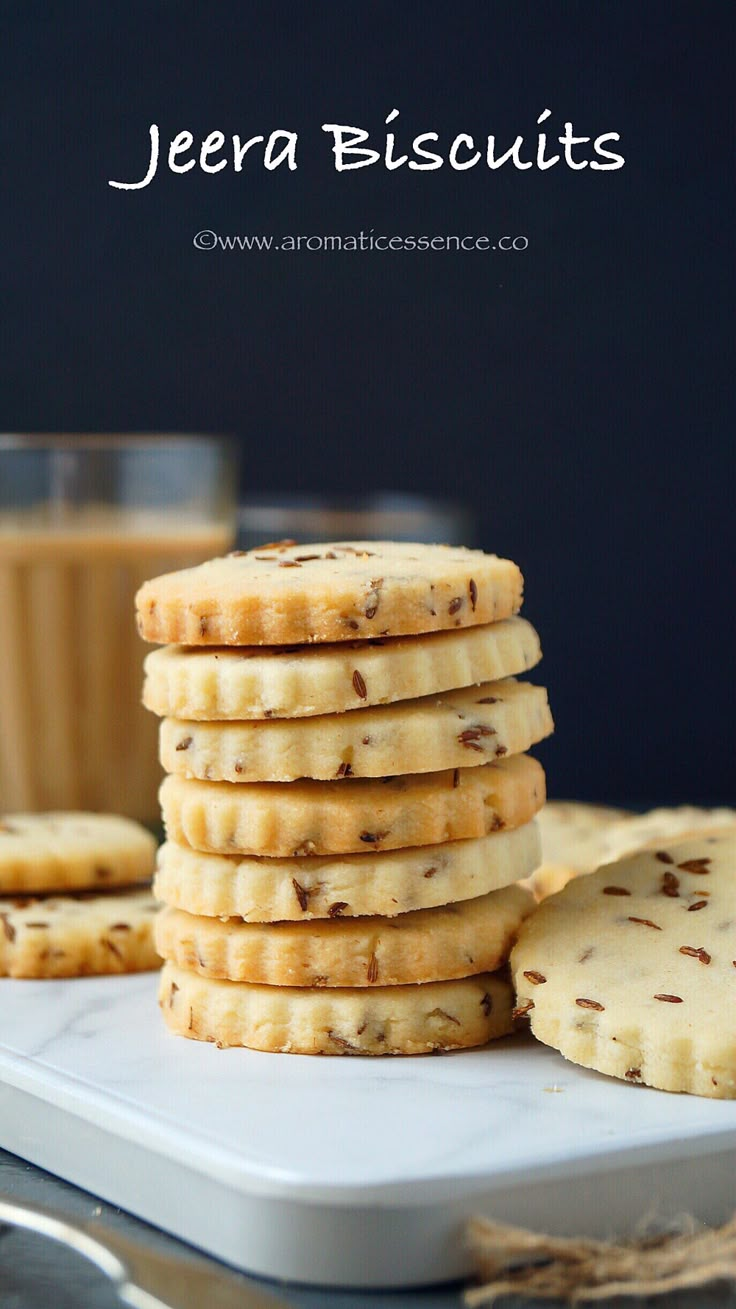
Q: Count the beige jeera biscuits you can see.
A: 12